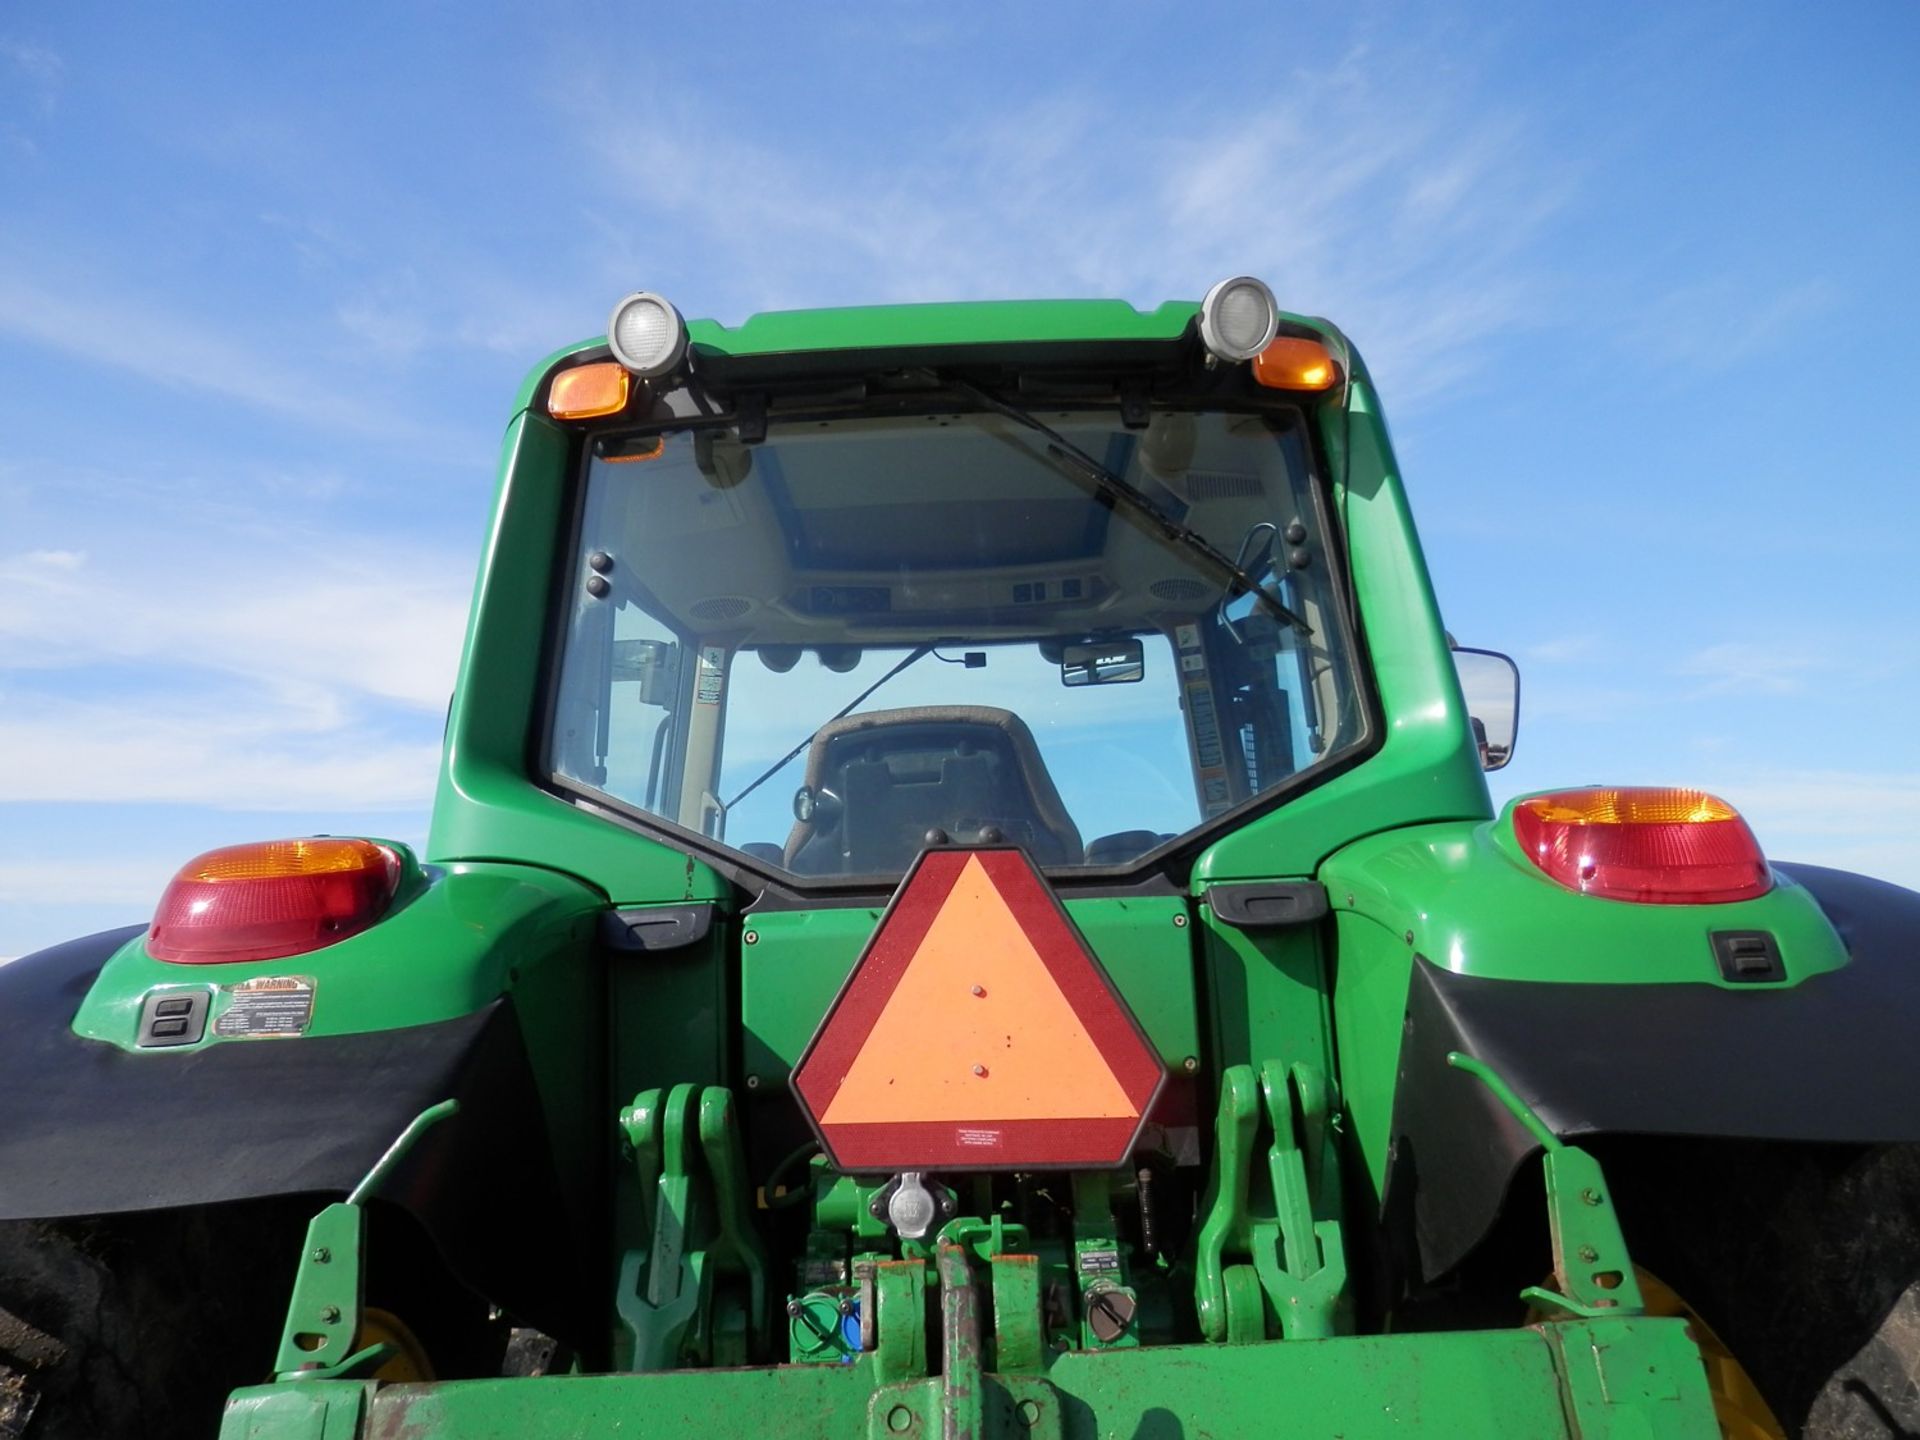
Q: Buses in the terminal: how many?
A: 0